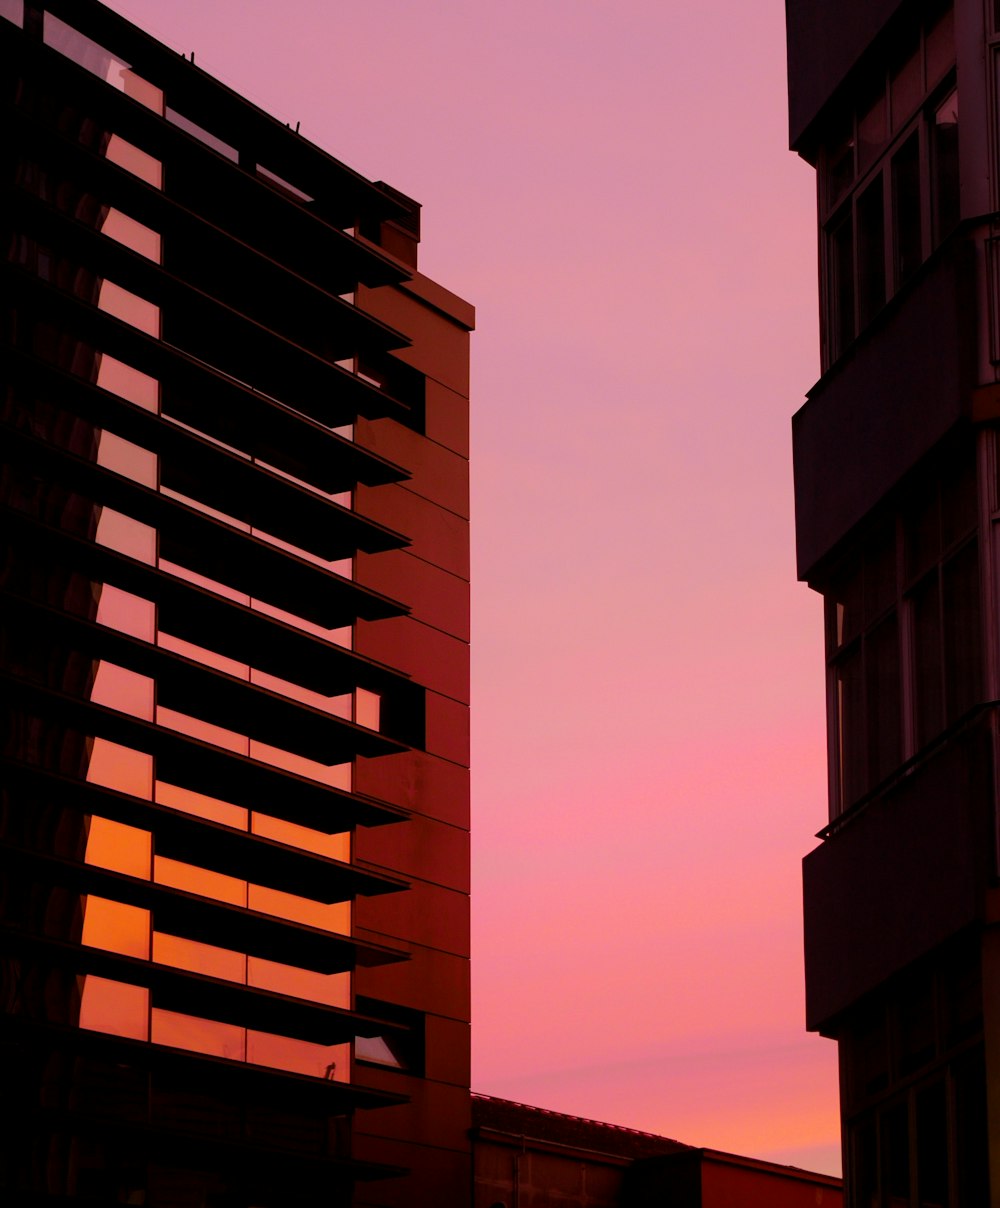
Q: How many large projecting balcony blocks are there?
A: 3